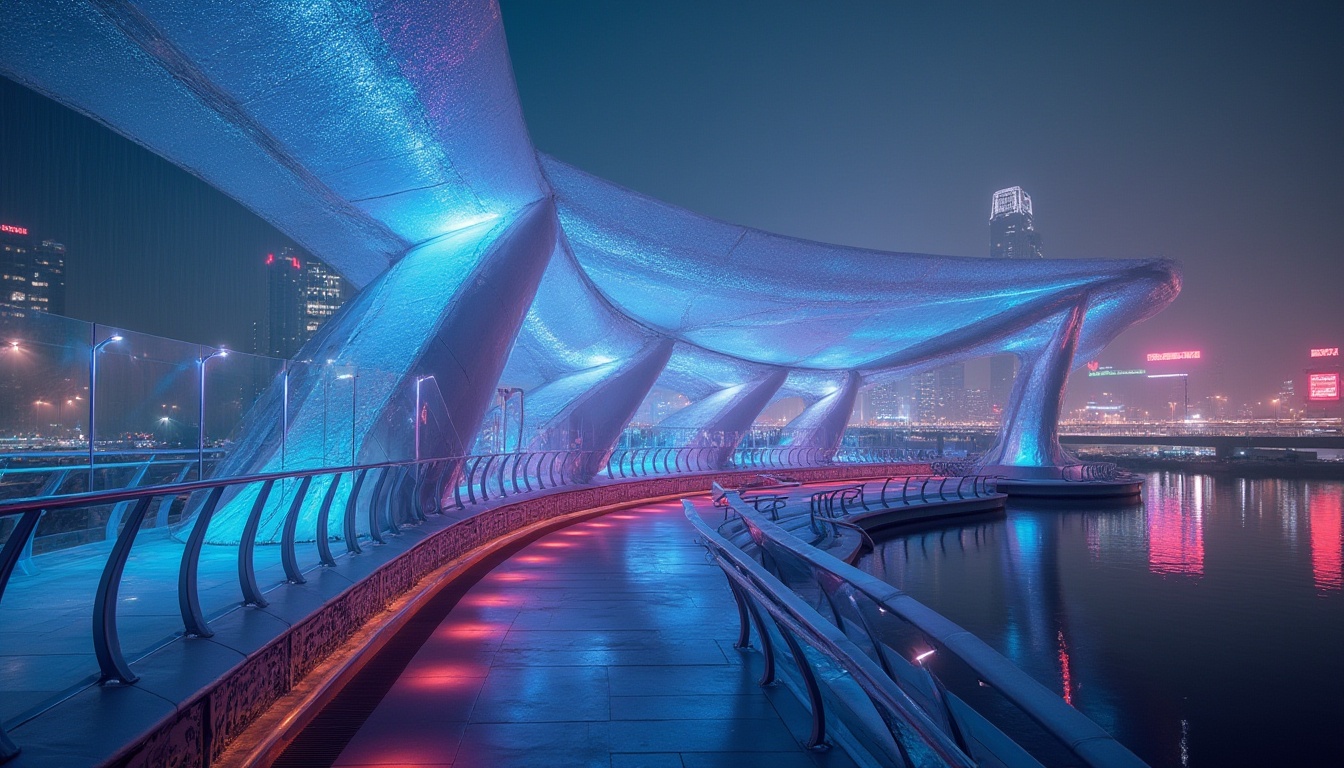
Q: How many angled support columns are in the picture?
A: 5